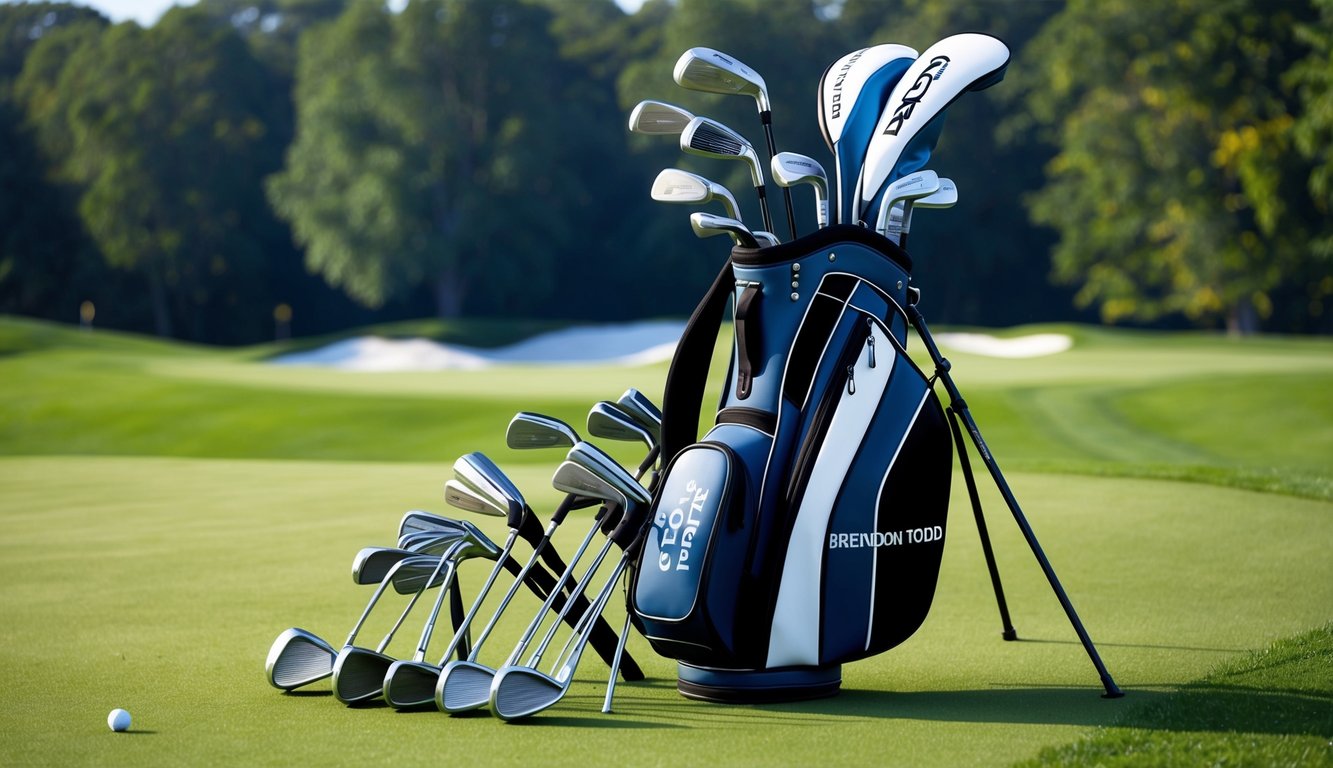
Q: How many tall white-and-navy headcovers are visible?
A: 2